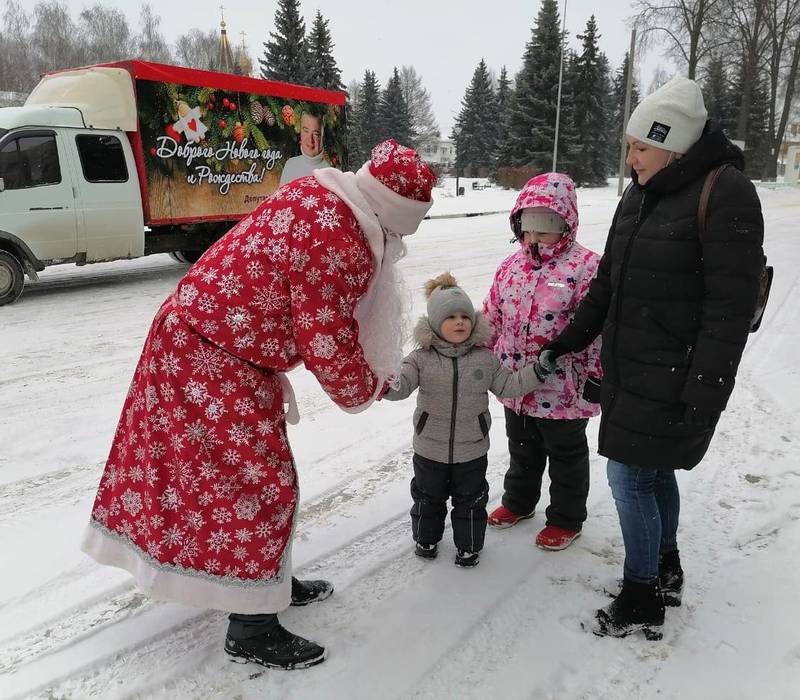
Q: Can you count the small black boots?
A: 2